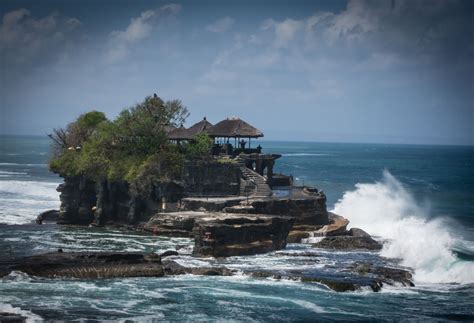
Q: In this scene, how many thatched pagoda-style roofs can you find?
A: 3